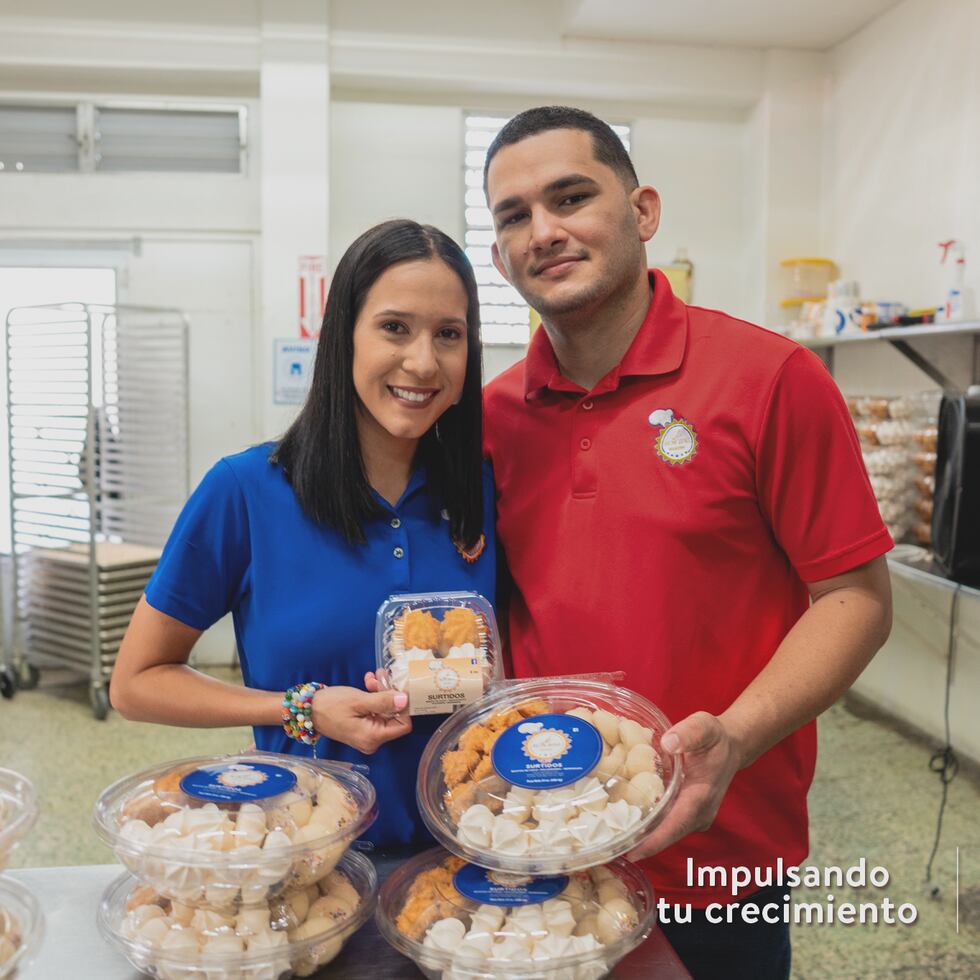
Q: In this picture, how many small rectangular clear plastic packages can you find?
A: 1